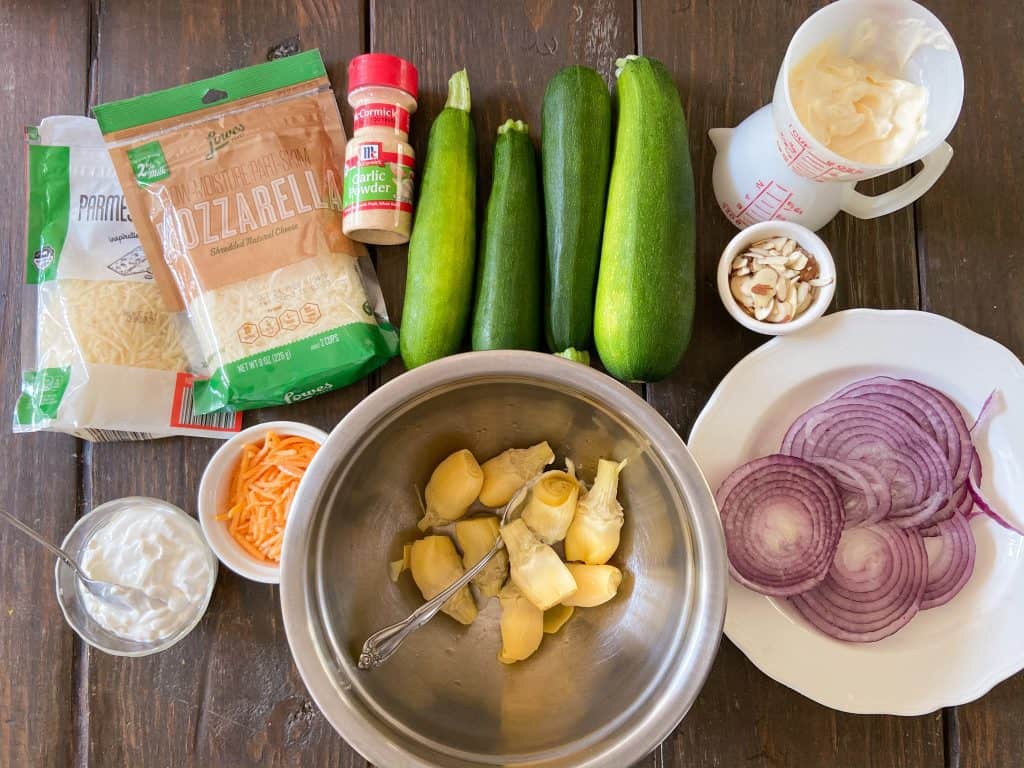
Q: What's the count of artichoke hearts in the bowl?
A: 9